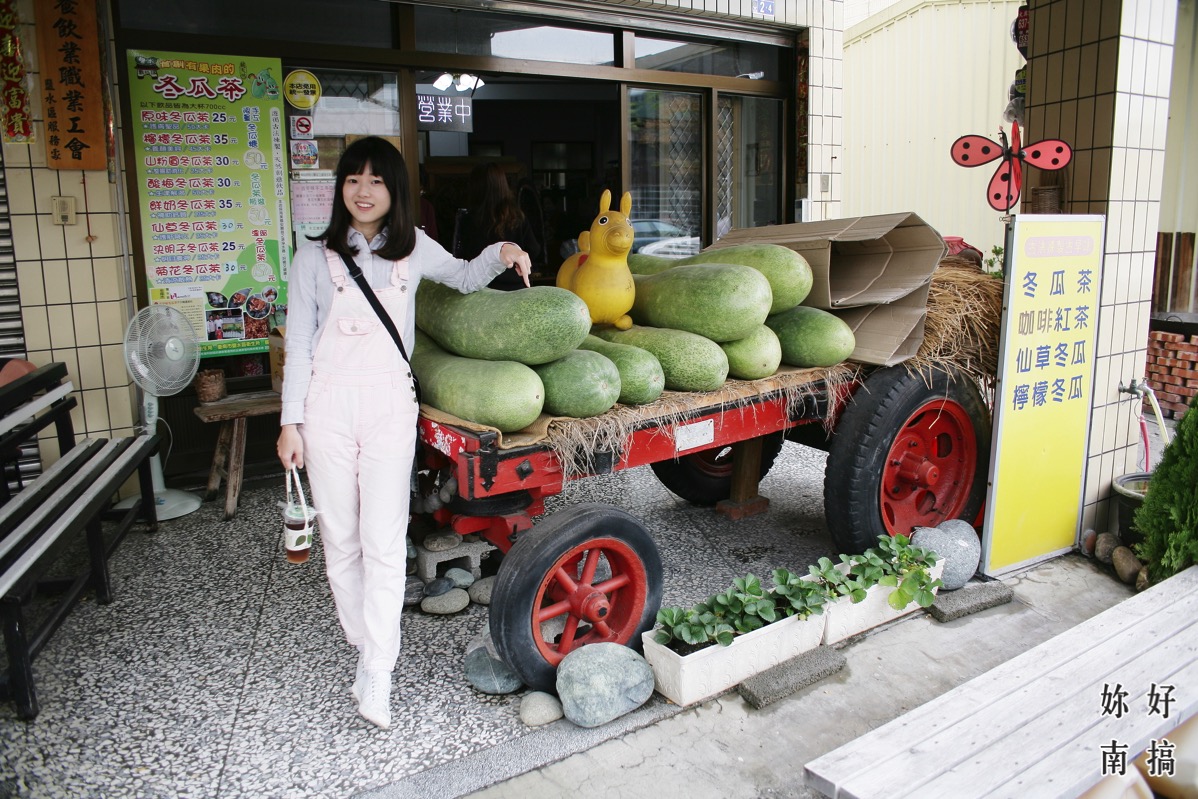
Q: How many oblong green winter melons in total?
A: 9